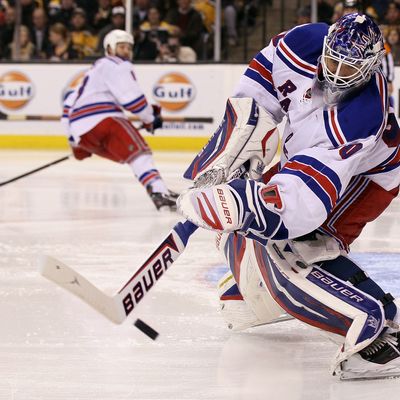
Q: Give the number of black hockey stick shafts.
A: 1